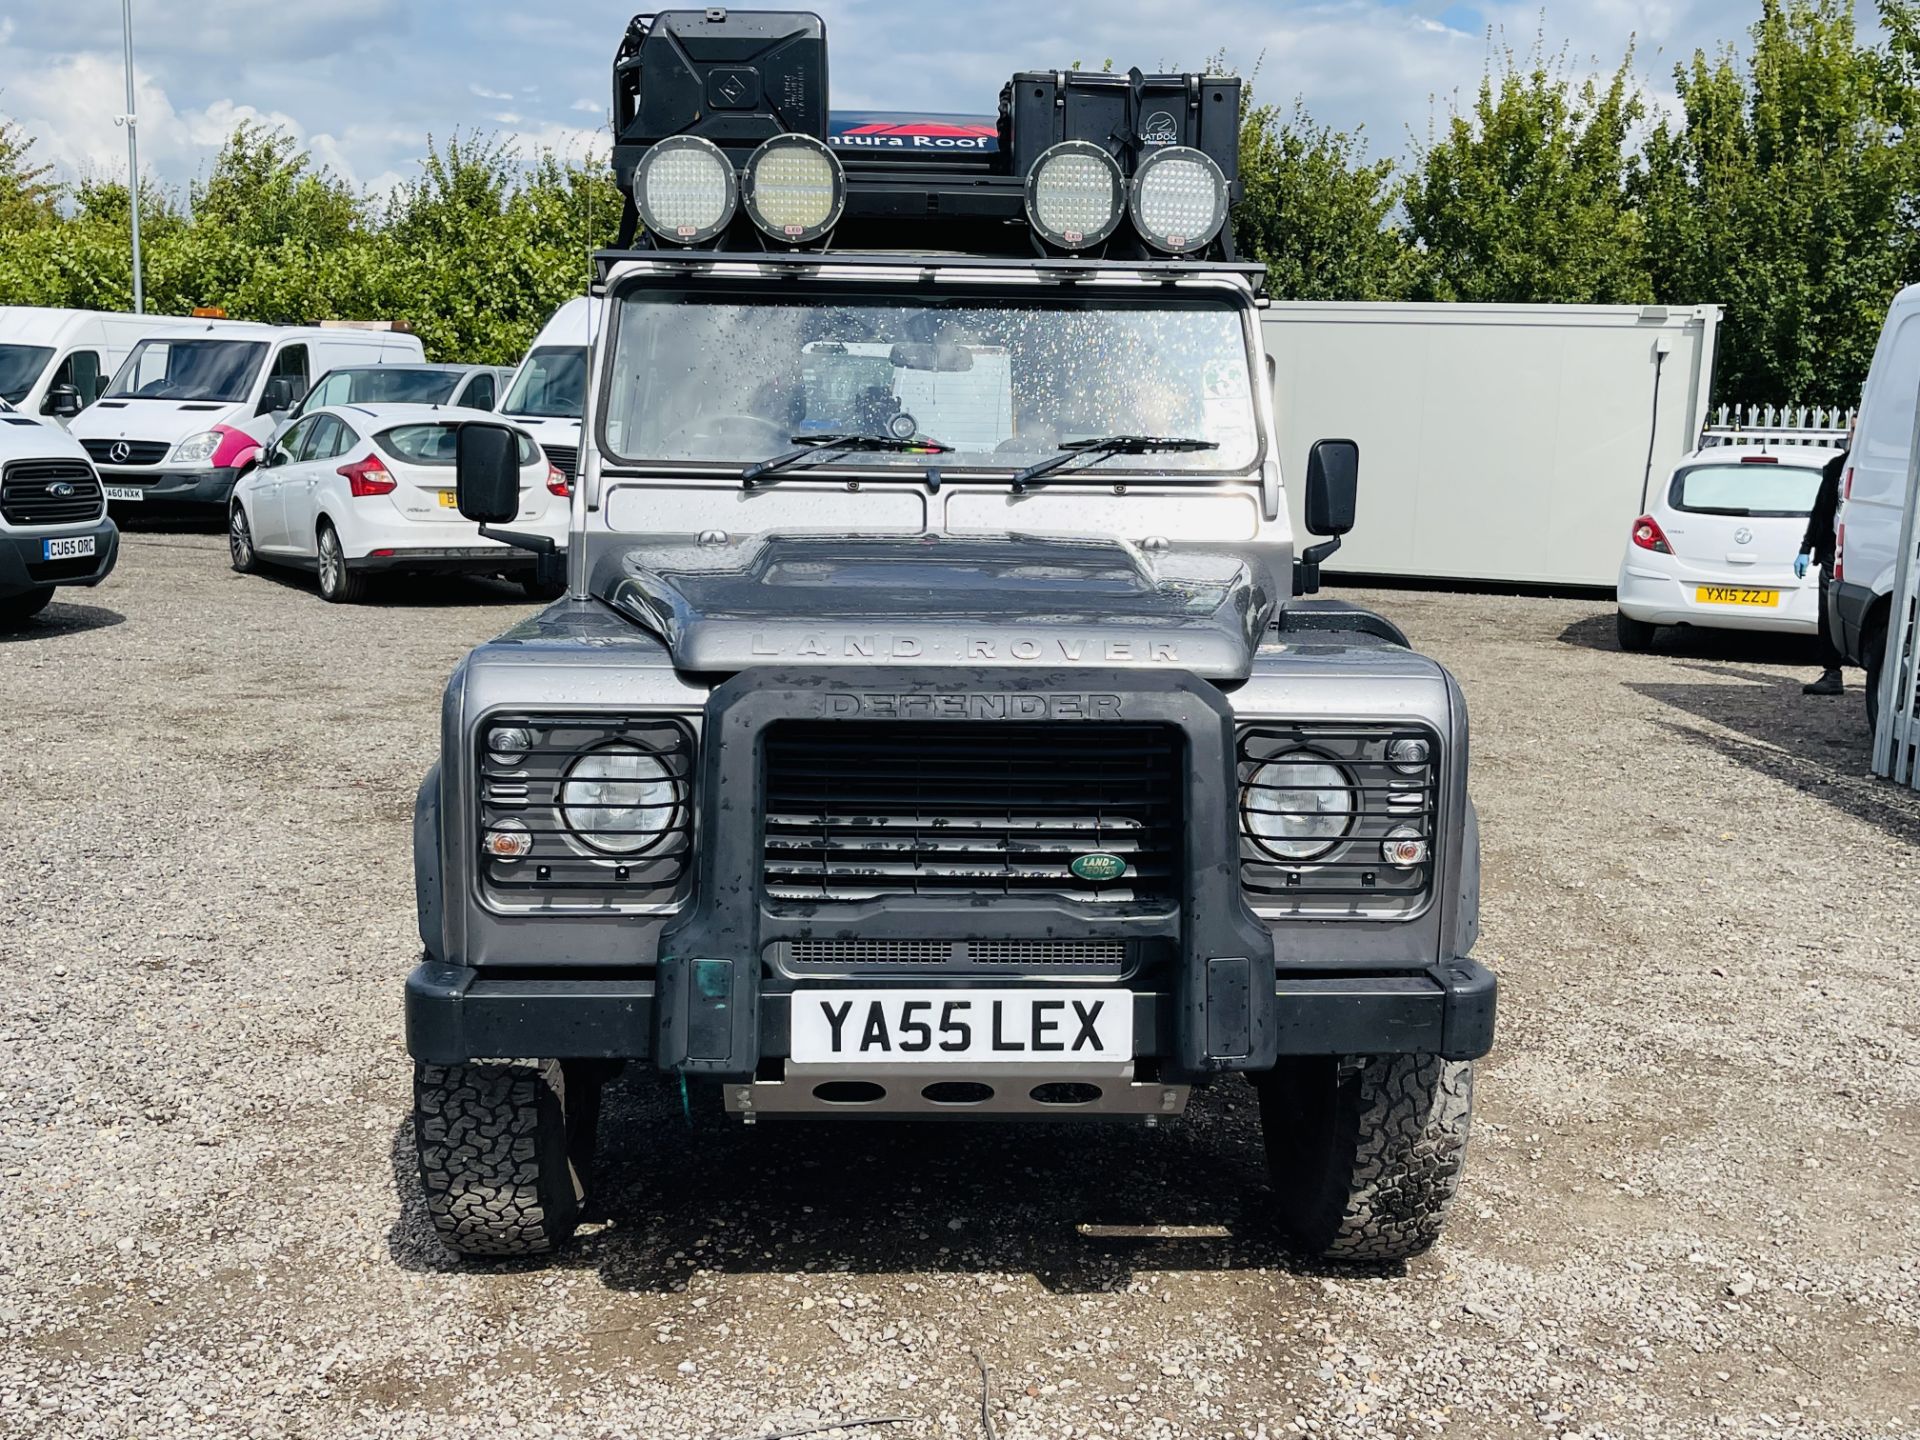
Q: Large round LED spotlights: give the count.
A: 4